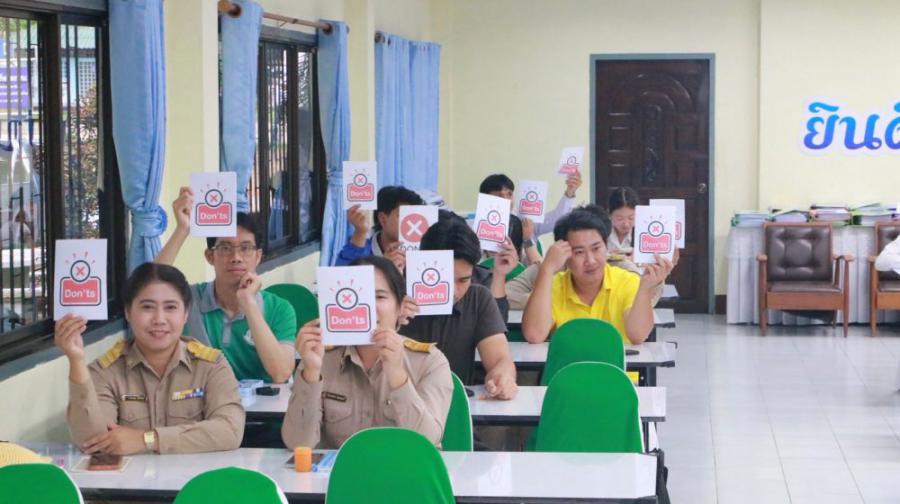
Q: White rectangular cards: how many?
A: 11